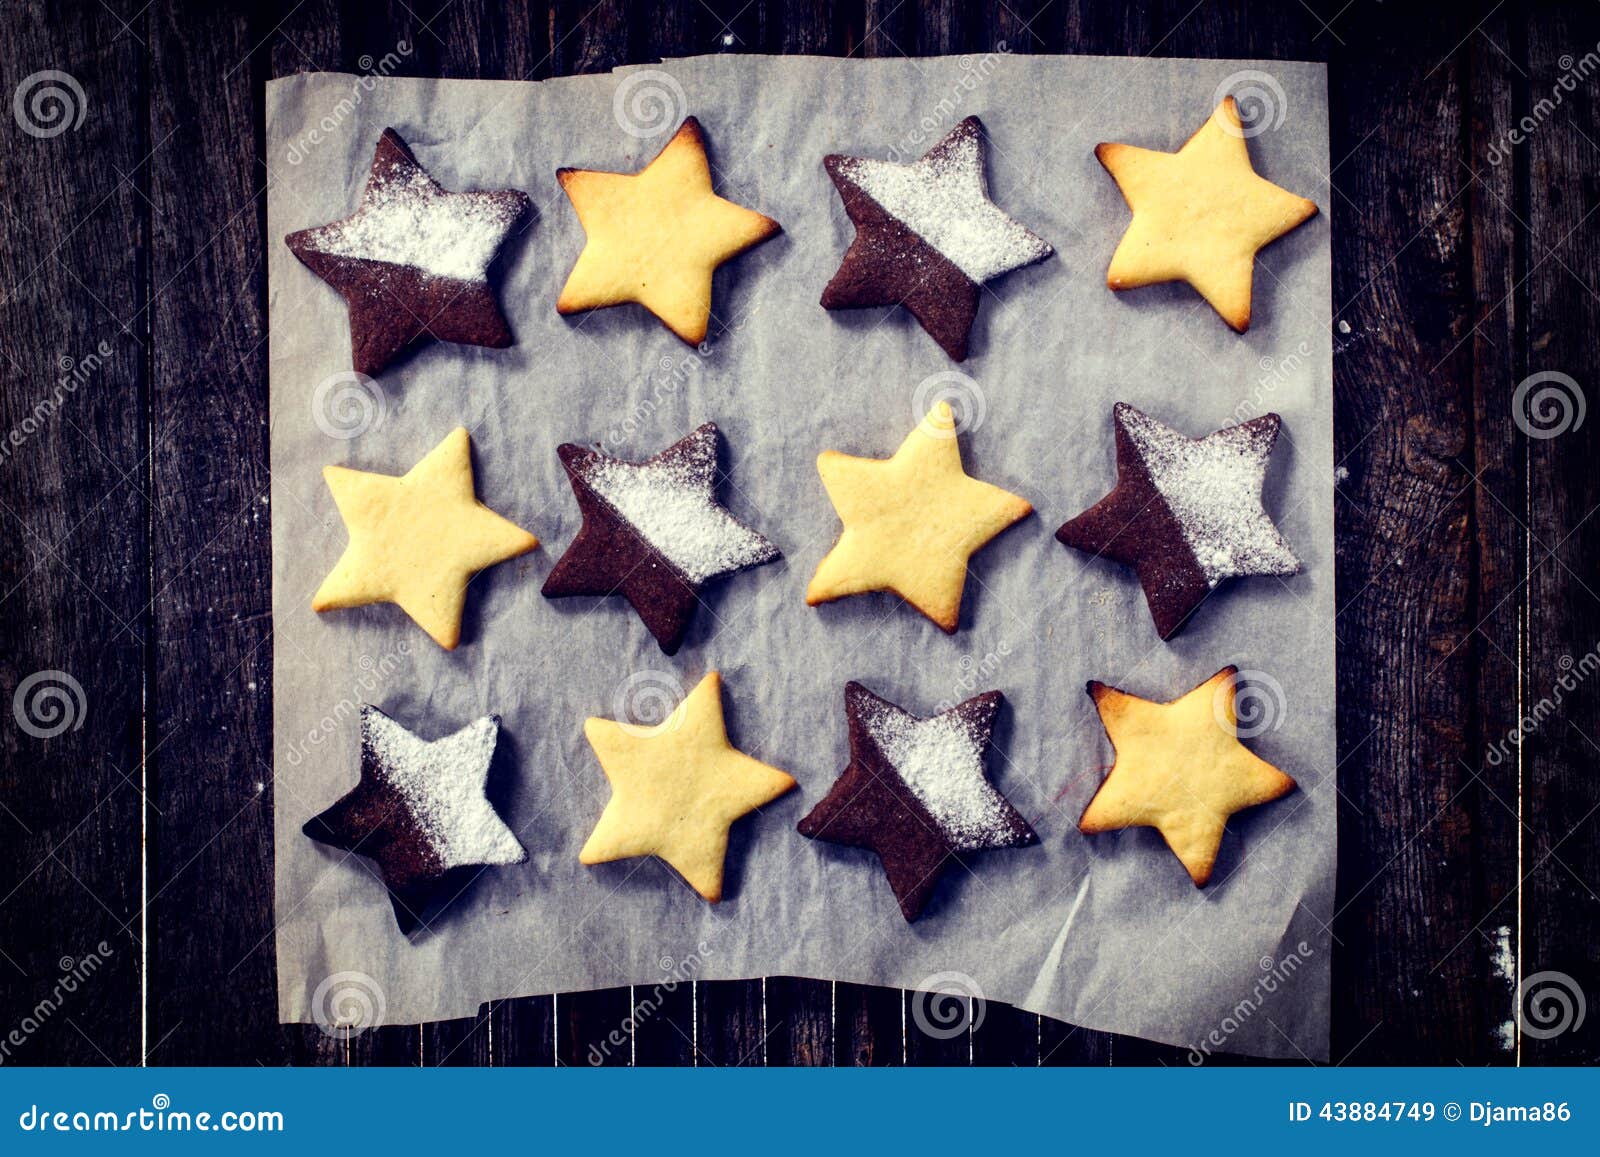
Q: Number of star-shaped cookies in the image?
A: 12